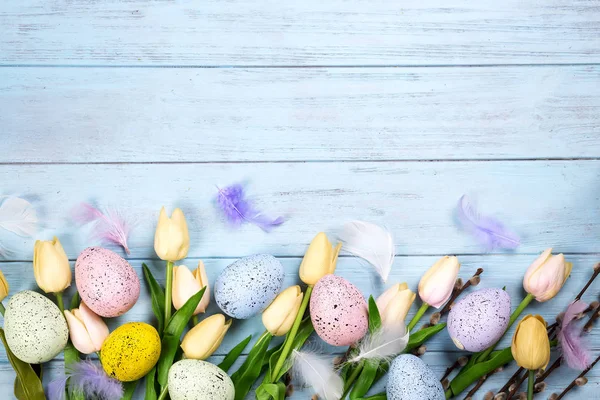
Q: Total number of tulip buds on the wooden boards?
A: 12